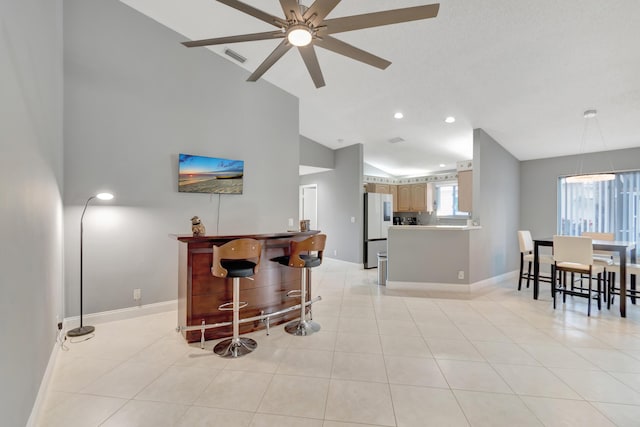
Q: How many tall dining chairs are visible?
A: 4